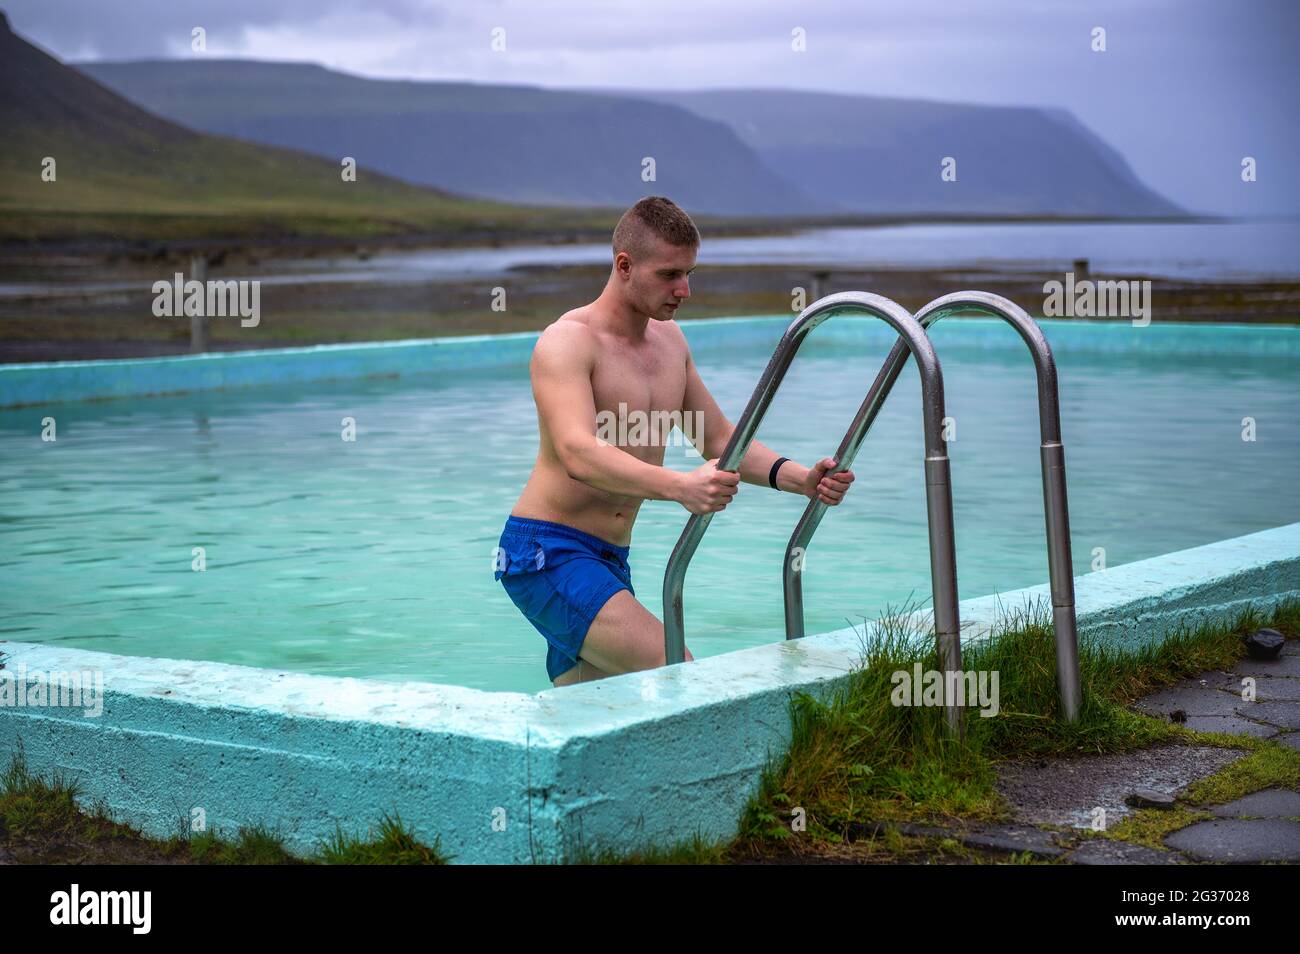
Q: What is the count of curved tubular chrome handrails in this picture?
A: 2